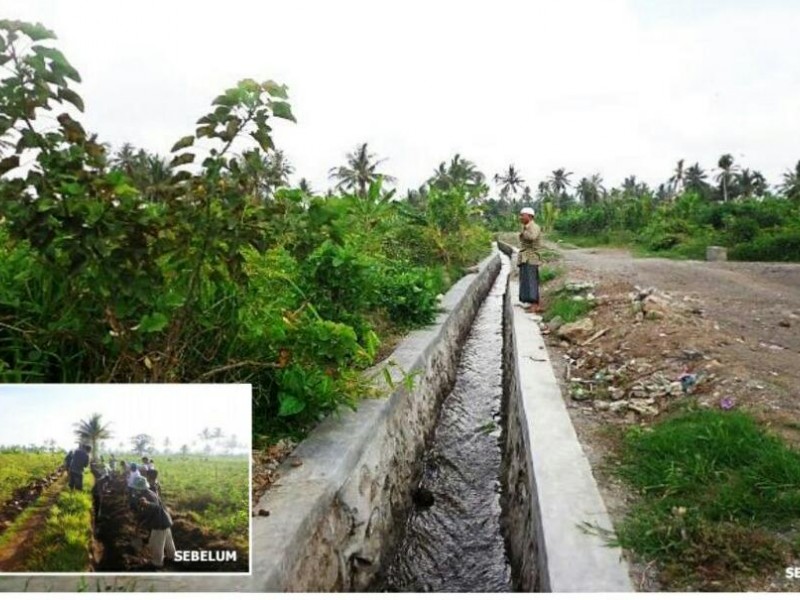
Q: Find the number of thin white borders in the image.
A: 1